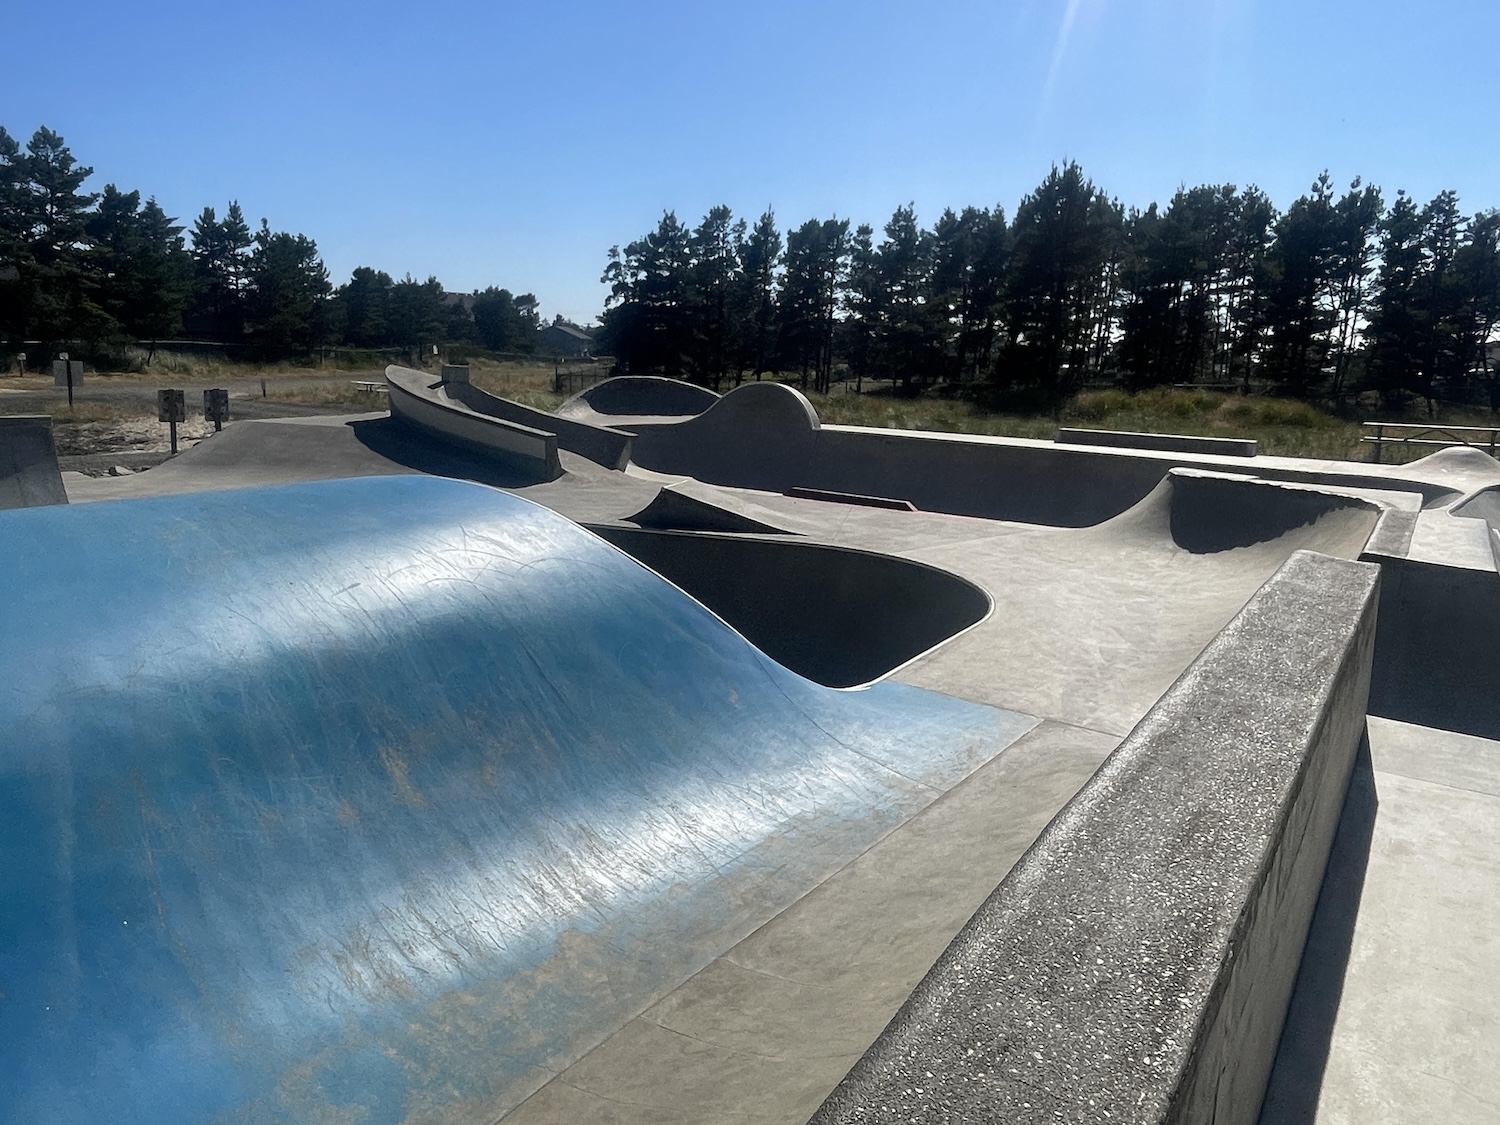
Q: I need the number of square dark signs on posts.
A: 2